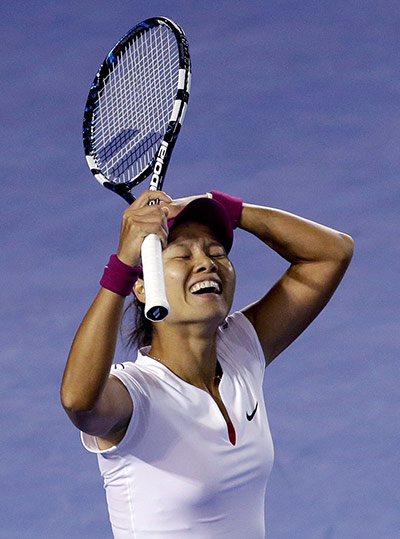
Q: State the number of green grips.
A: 0